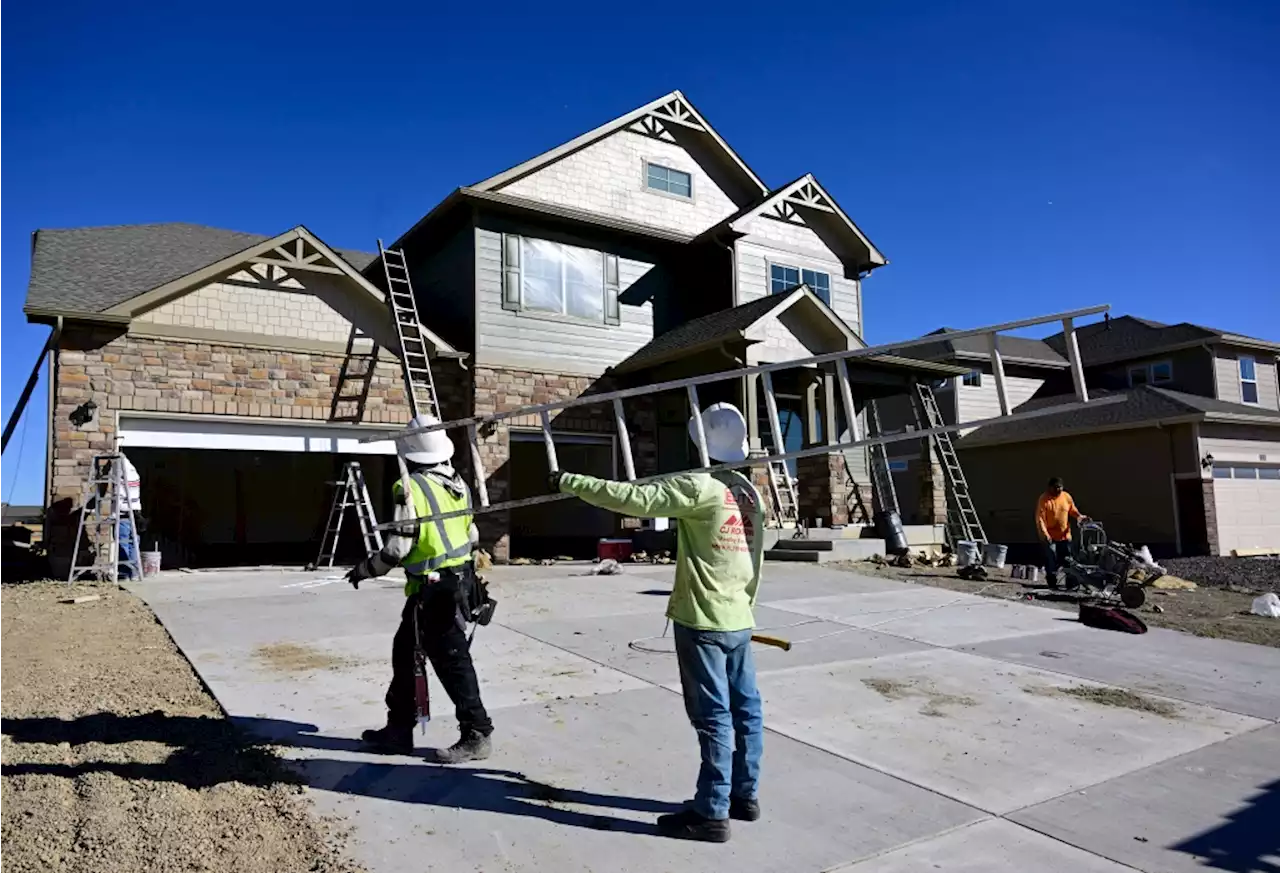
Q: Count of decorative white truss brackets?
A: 3